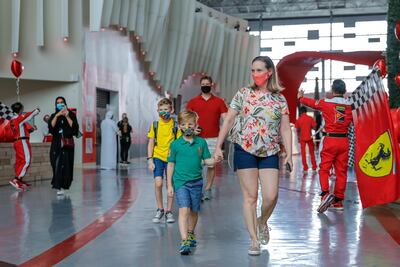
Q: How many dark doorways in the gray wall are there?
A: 1